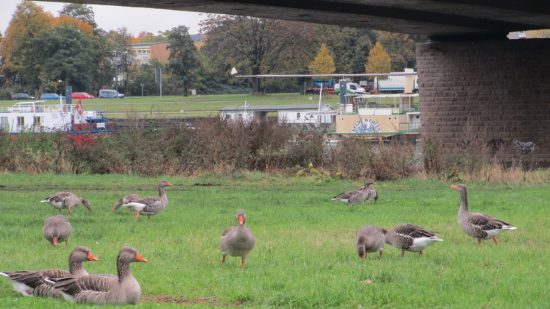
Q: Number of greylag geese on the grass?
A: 12